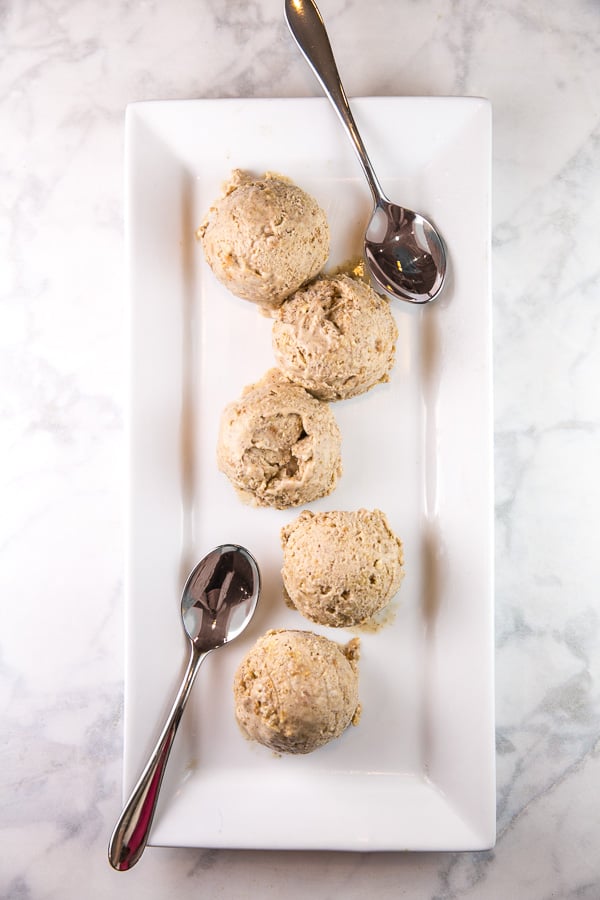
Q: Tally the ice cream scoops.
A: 5